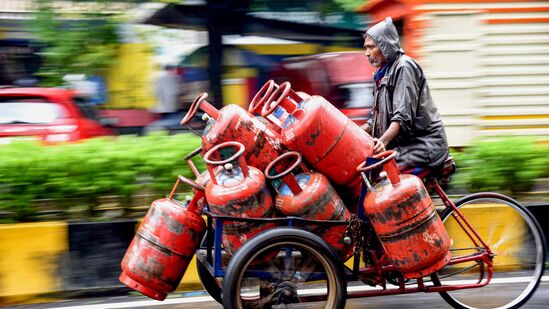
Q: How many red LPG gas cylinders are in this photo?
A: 8